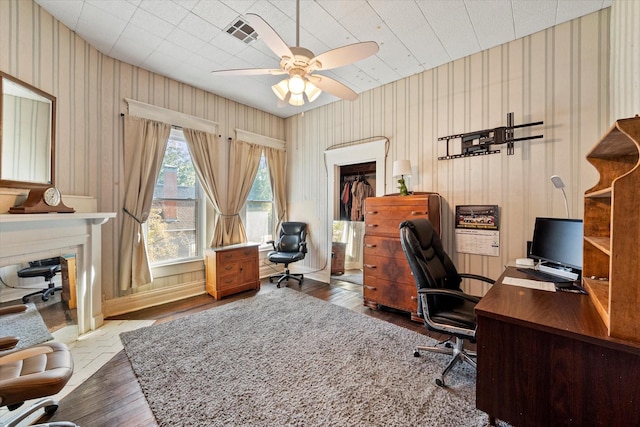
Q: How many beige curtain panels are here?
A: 4